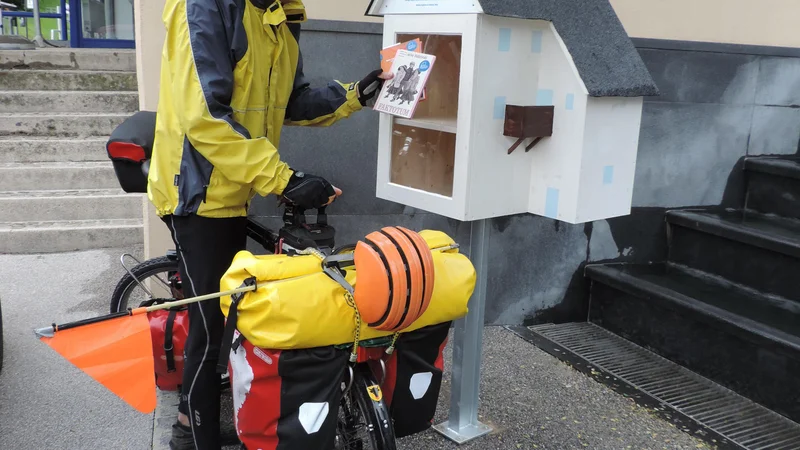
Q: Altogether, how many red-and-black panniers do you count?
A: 2